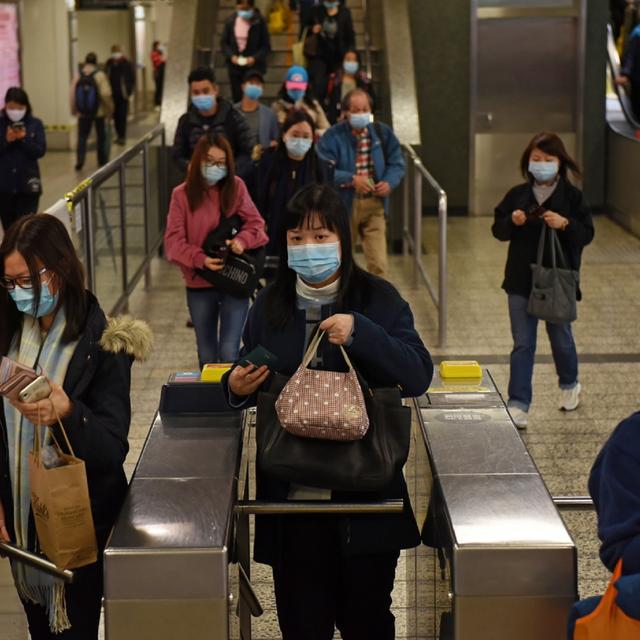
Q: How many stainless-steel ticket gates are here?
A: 2